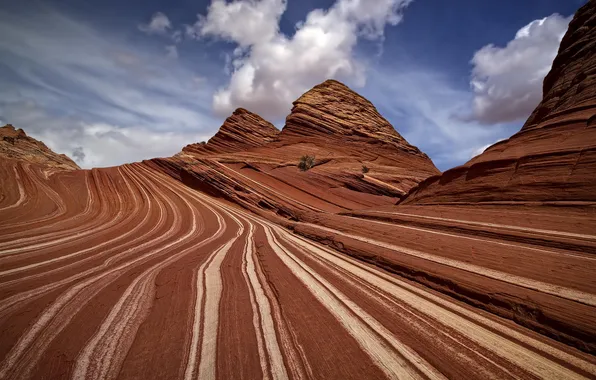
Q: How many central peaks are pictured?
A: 2